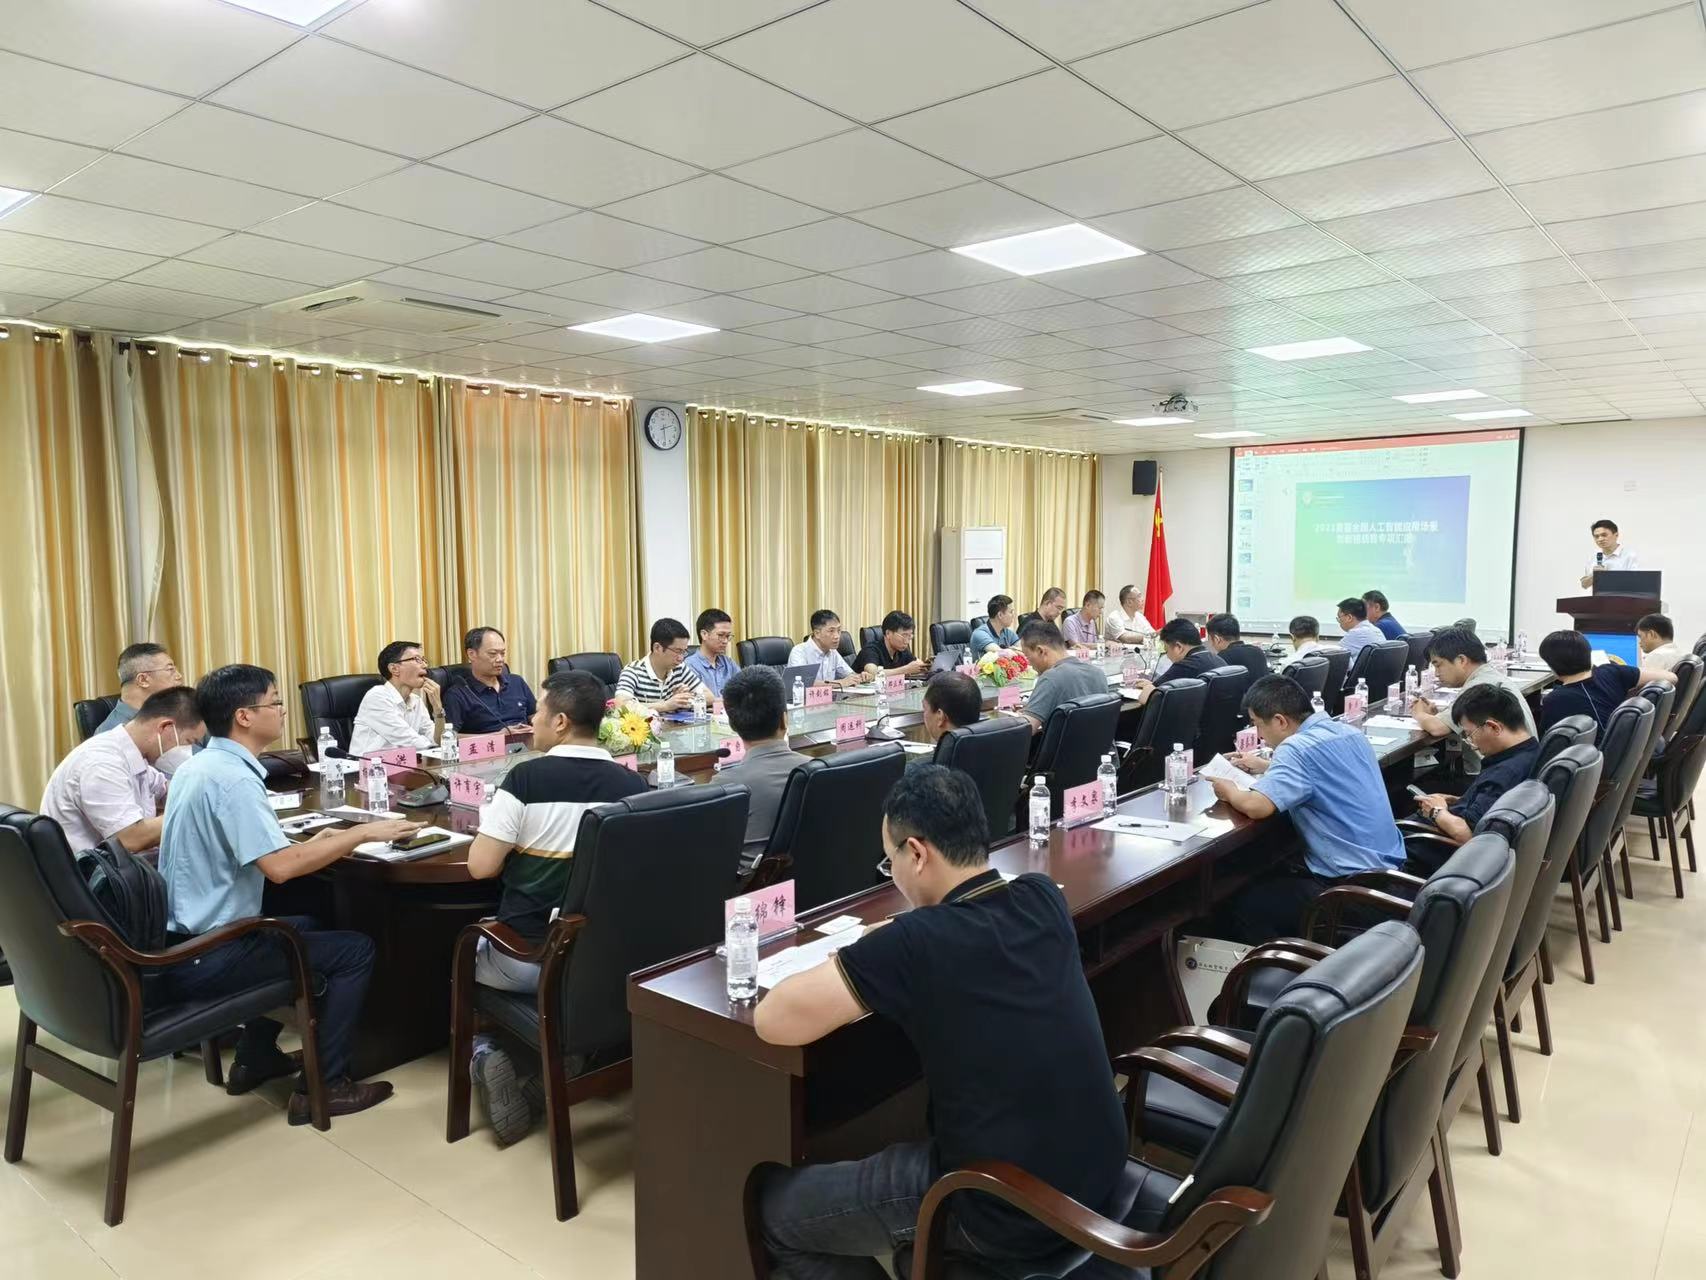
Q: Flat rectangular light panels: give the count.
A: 10